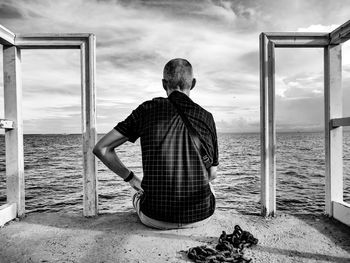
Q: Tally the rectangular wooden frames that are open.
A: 2